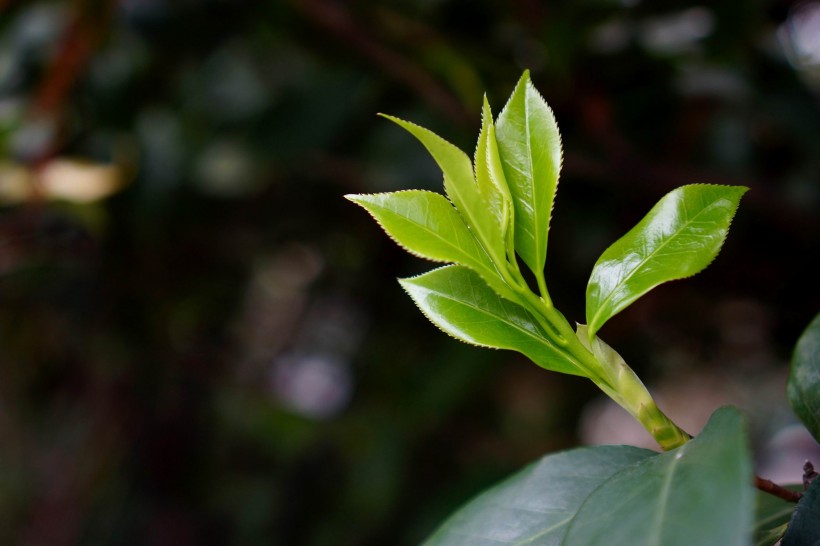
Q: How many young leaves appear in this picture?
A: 6